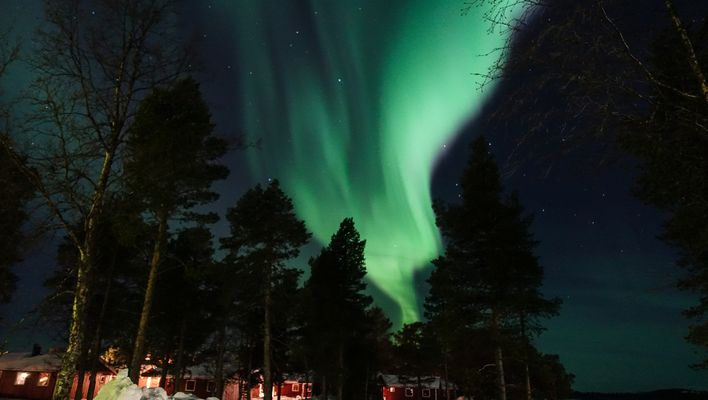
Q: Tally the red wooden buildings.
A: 4